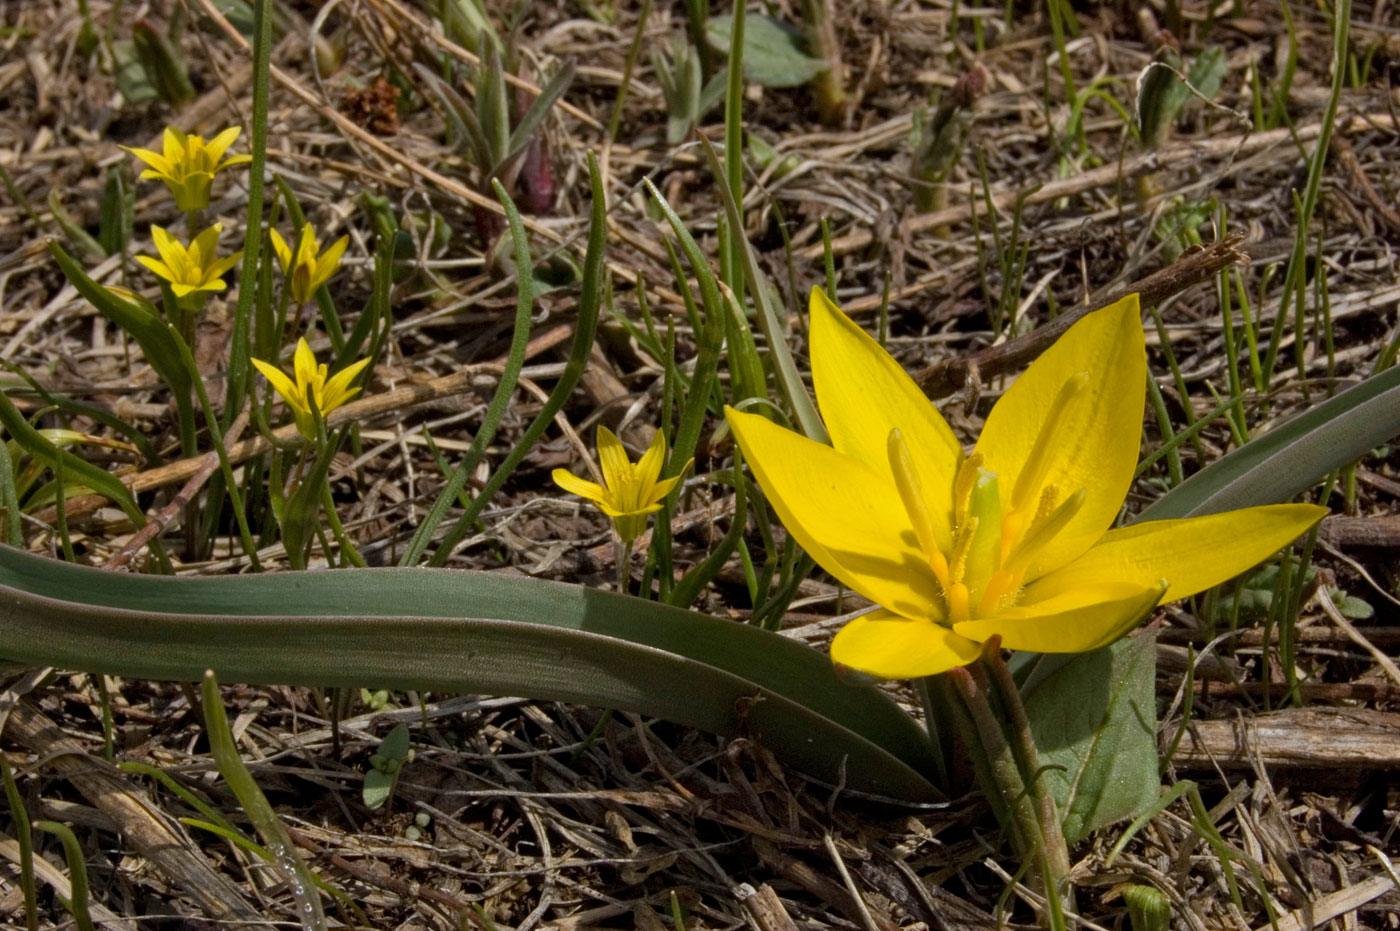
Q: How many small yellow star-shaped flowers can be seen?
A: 5